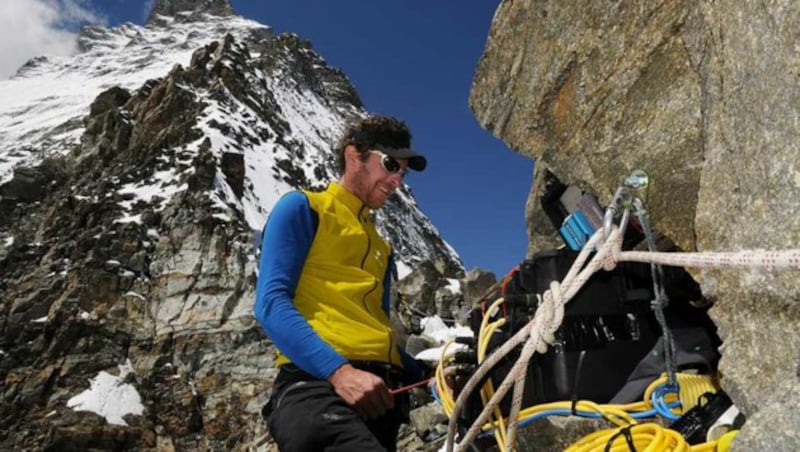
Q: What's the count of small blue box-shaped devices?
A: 2